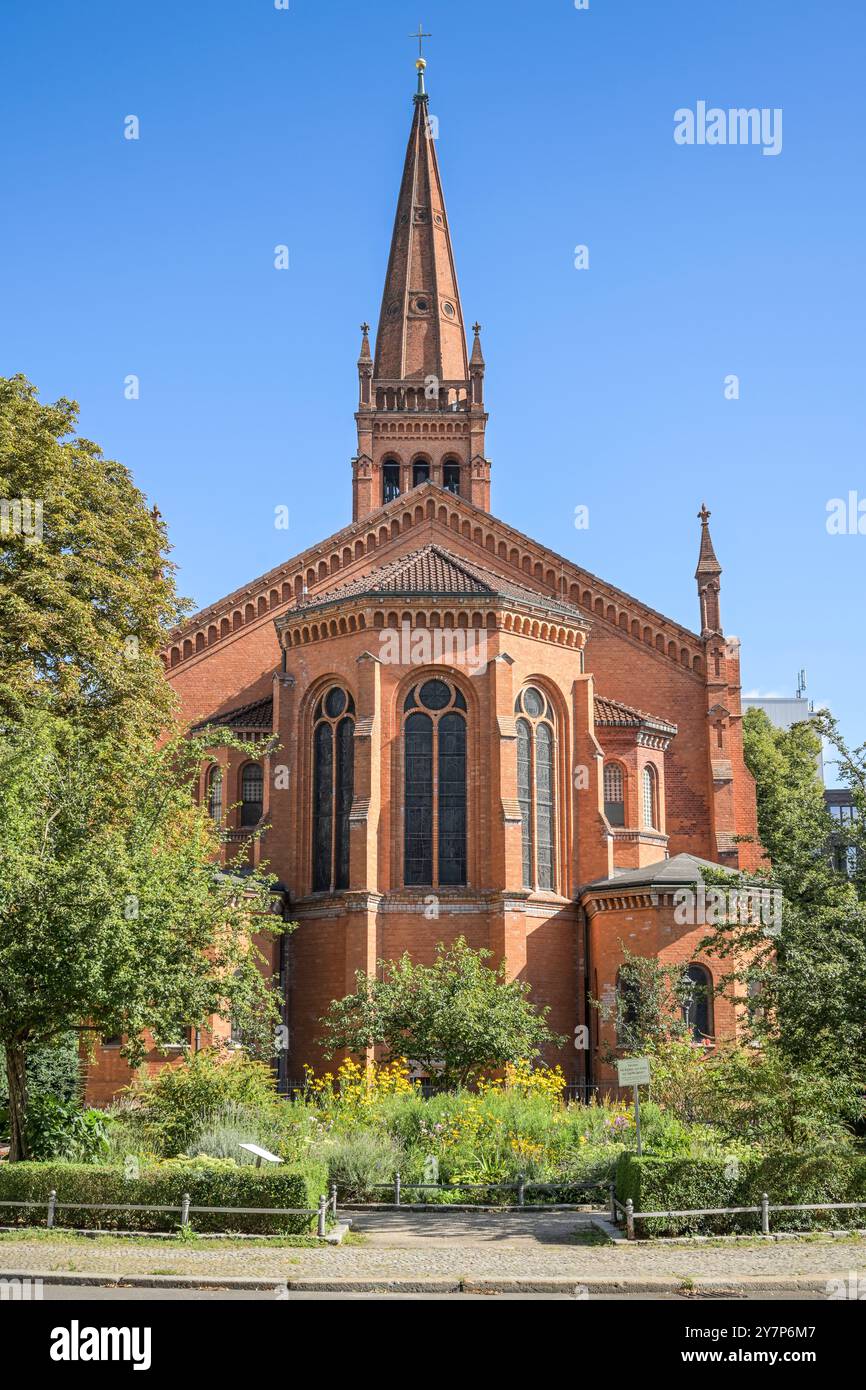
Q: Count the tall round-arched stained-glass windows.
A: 3